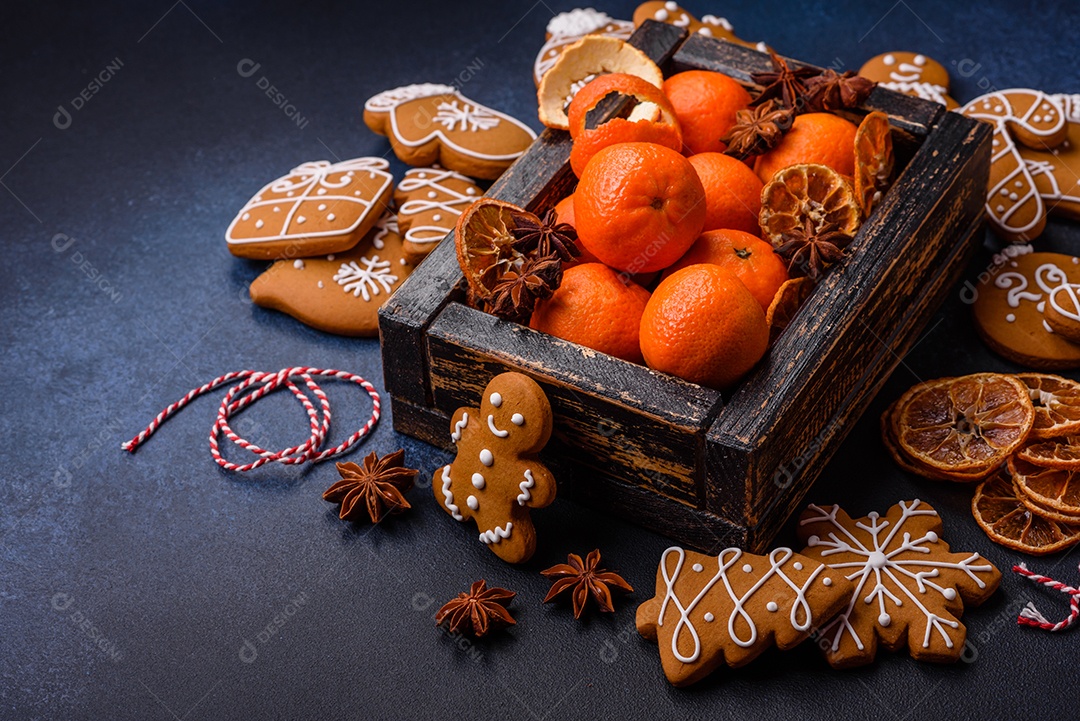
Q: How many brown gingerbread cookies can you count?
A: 14